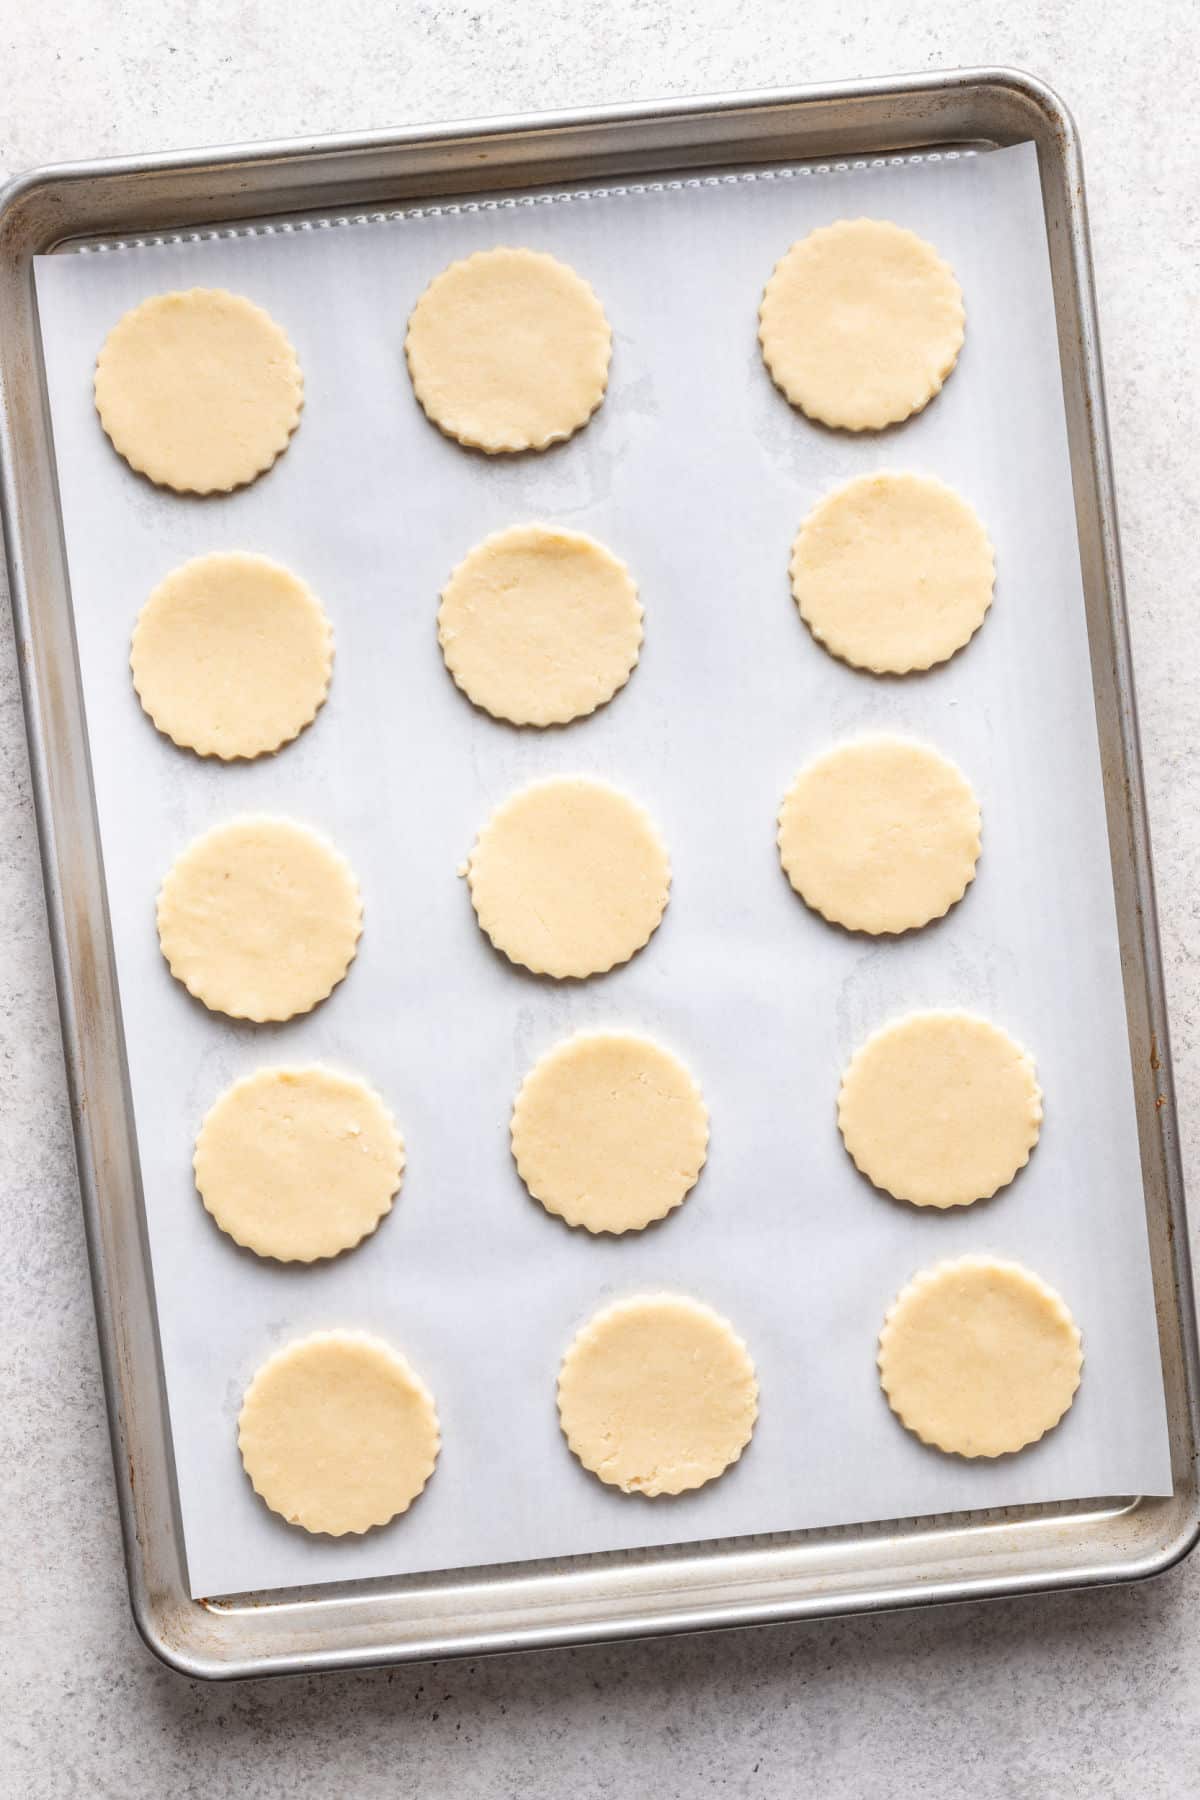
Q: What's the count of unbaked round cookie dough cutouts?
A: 15